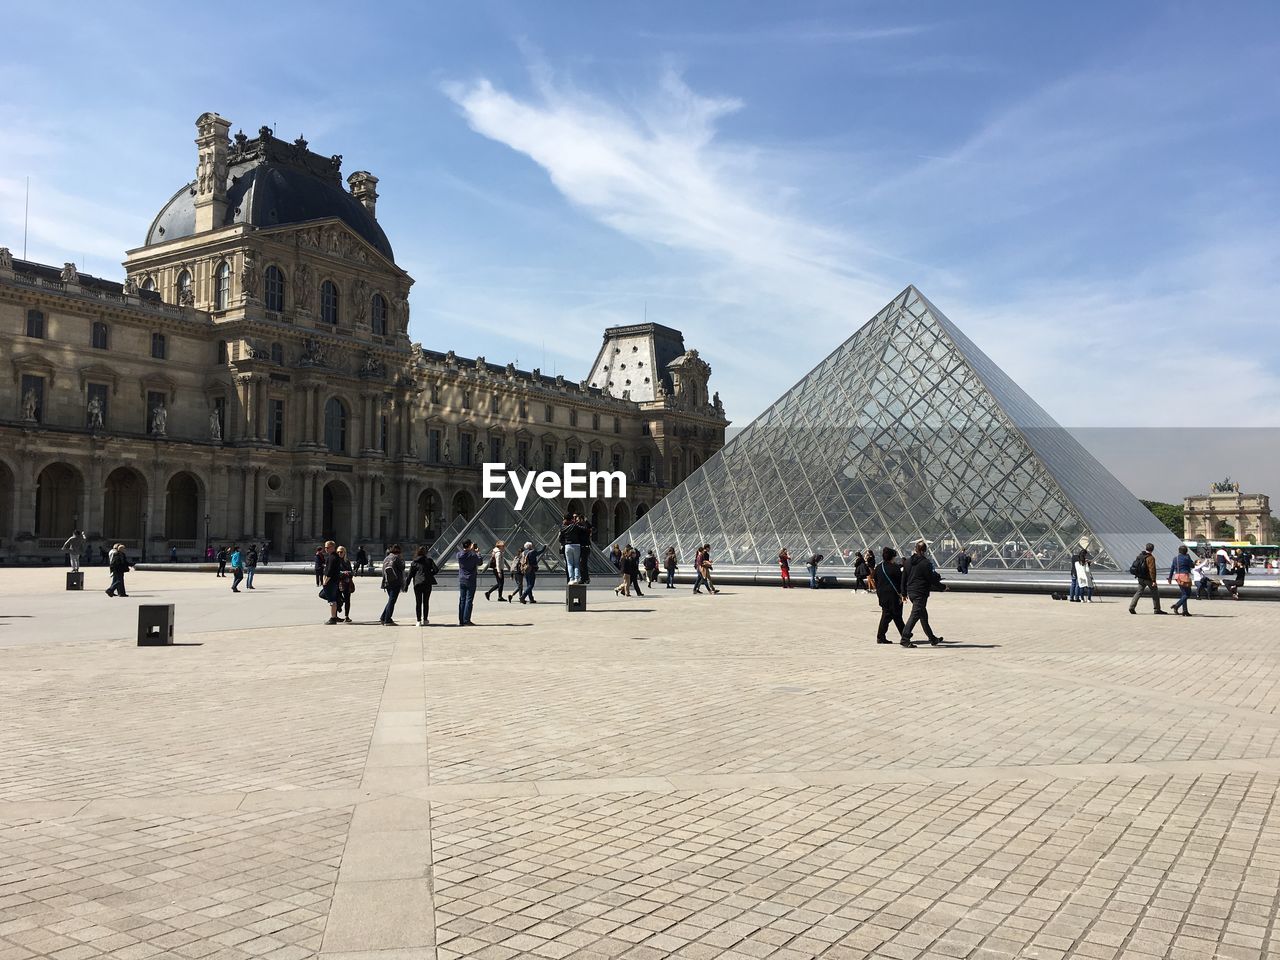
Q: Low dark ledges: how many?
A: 3